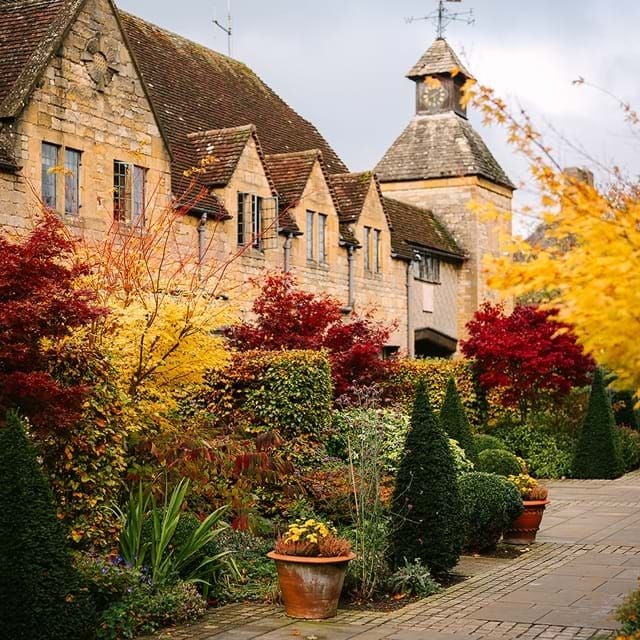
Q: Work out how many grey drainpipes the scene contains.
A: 4